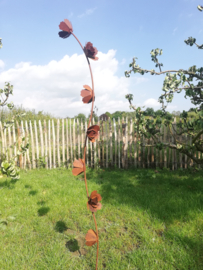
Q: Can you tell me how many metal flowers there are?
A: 7